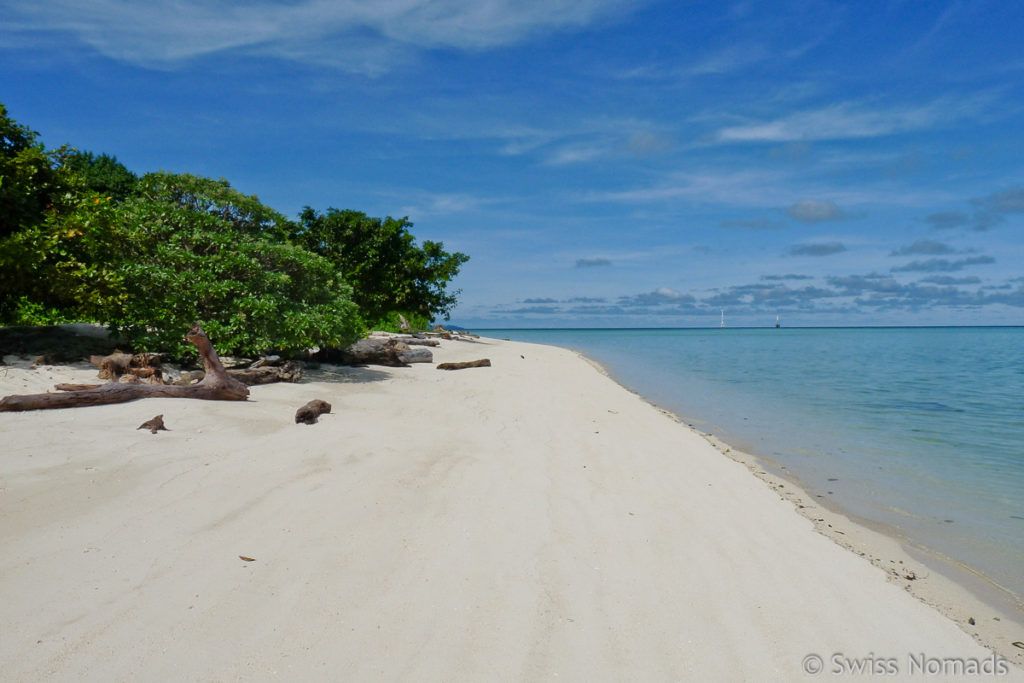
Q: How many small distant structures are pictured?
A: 2